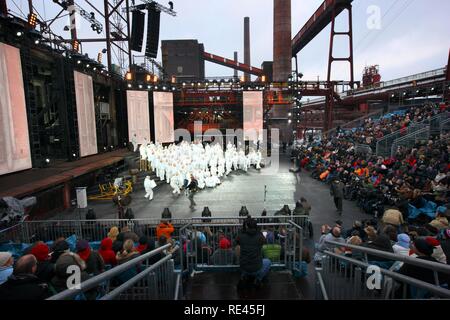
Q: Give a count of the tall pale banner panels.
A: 5